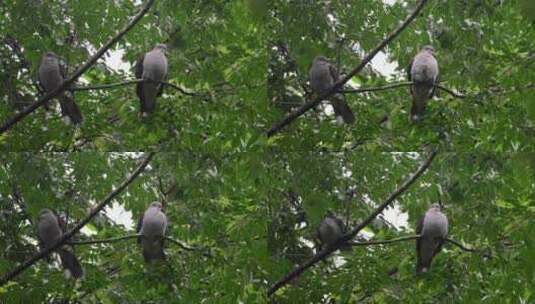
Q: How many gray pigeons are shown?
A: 8